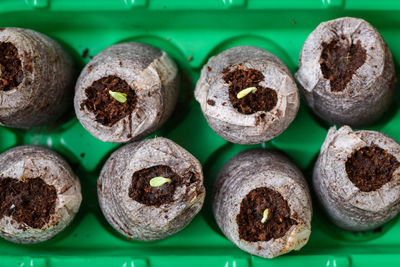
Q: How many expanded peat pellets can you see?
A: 8